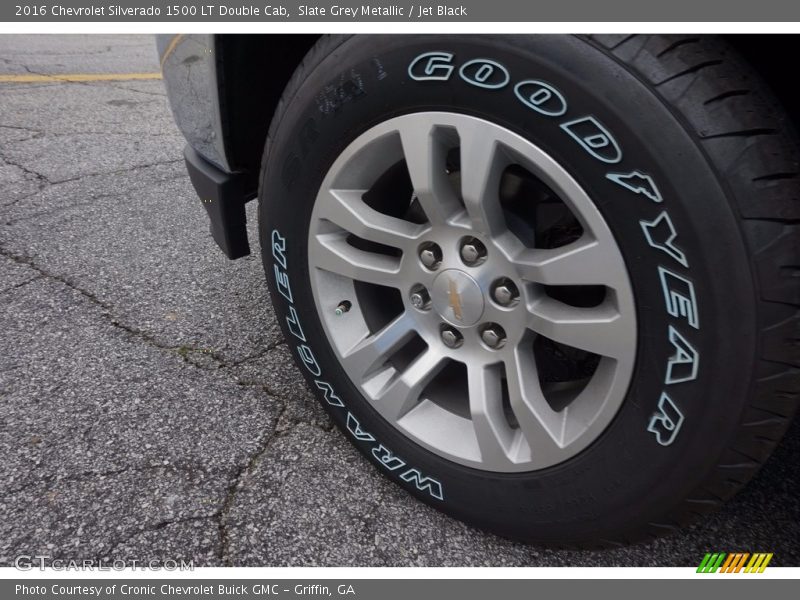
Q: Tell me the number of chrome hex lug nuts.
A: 5